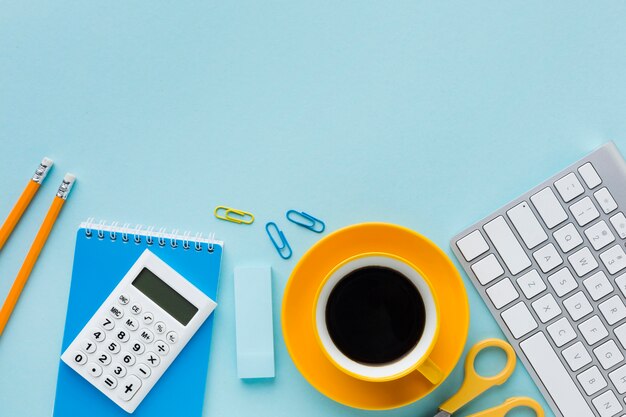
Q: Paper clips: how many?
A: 3